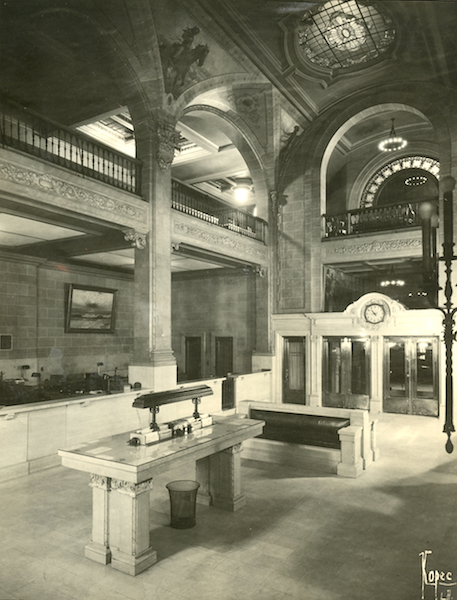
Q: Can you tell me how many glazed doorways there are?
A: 3